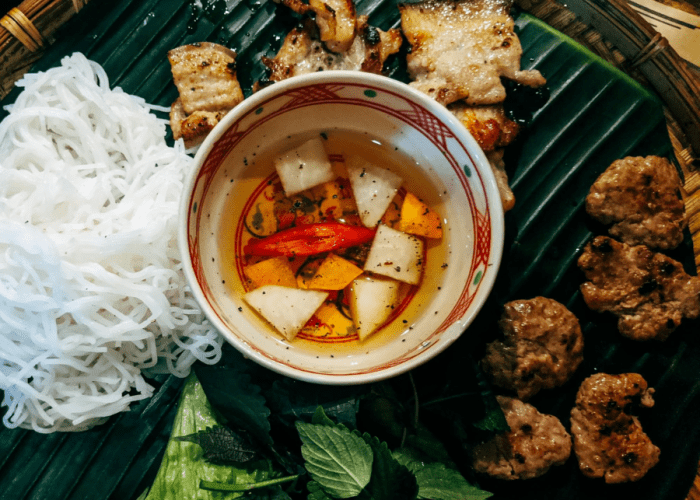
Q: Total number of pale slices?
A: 5